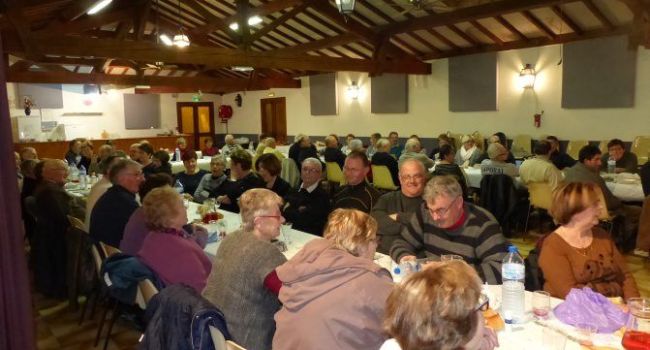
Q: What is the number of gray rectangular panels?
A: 6